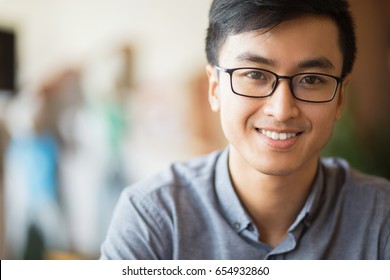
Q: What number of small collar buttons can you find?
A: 2